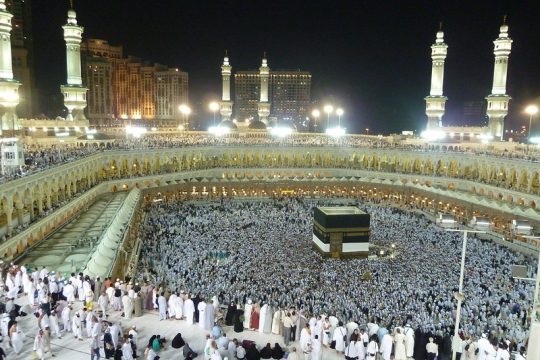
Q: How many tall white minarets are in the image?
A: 6